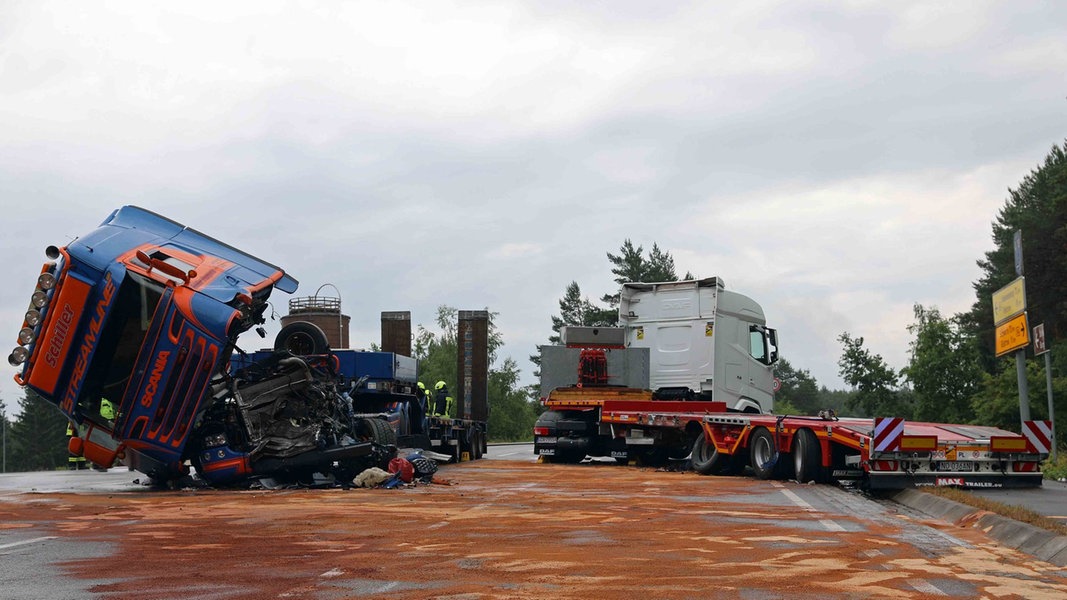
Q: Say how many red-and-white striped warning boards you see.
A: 2